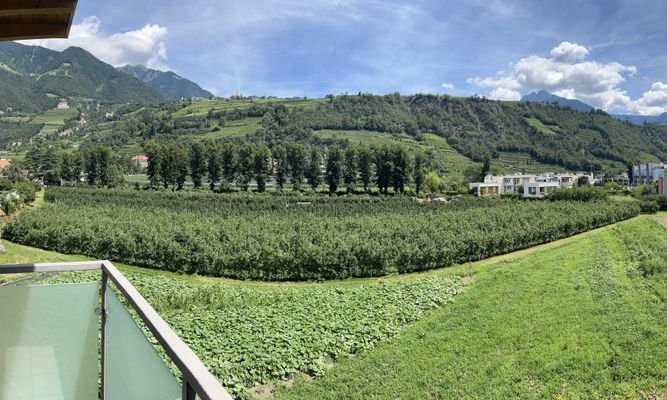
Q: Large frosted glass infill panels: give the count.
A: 2